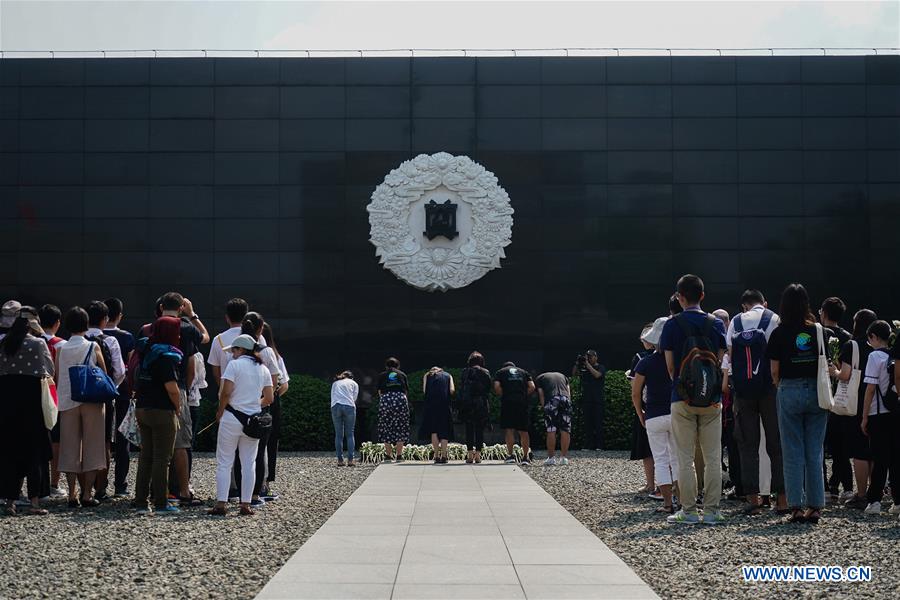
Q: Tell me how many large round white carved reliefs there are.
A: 1